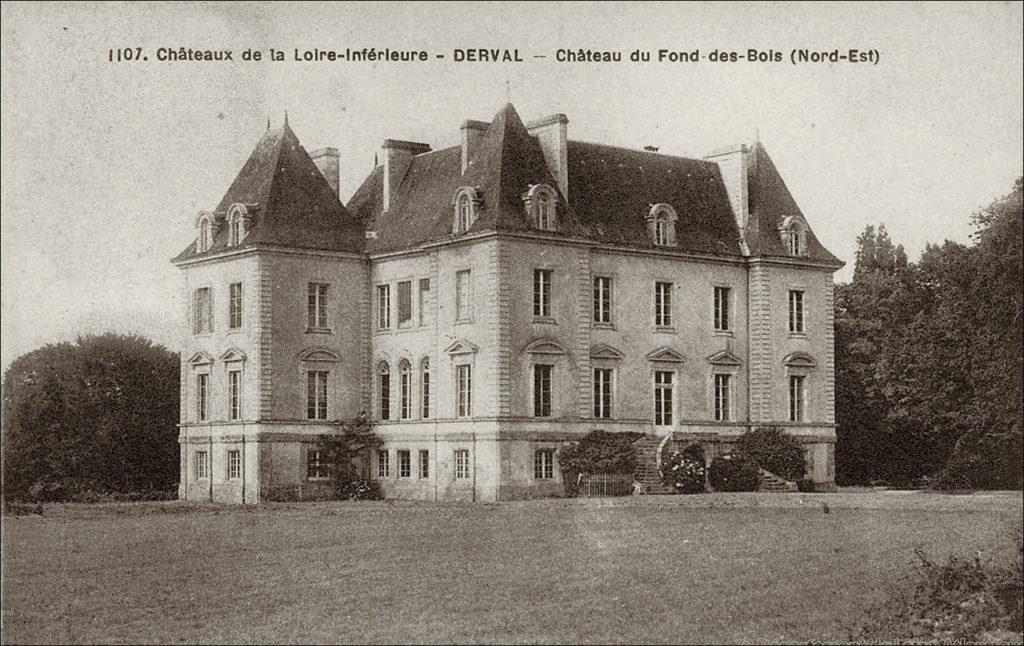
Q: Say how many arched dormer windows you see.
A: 6